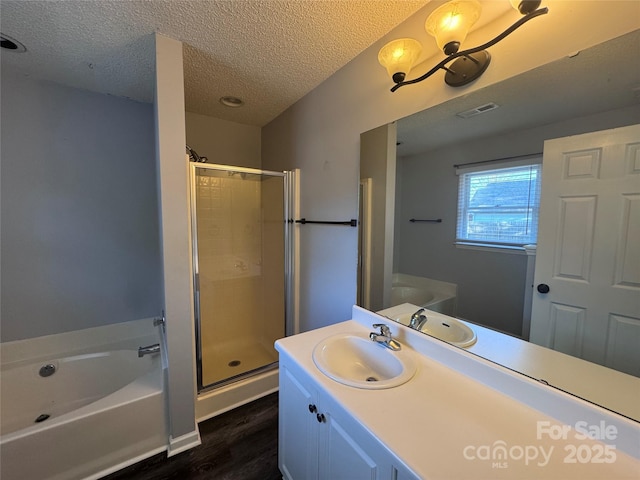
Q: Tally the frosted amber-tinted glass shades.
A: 3